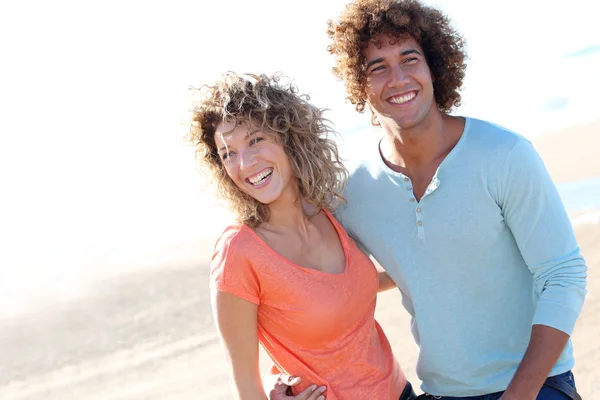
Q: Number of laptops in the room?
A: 0